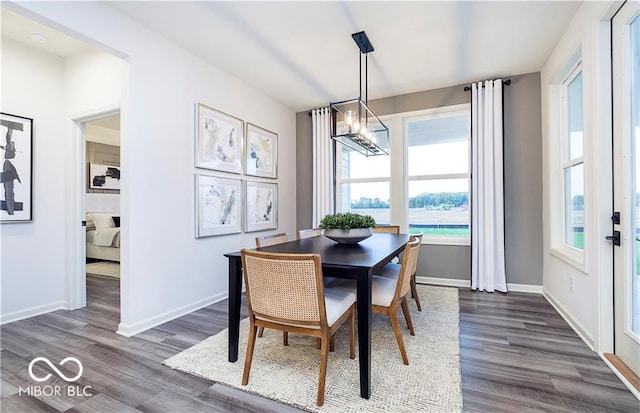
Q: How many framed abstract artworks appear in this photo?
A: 6